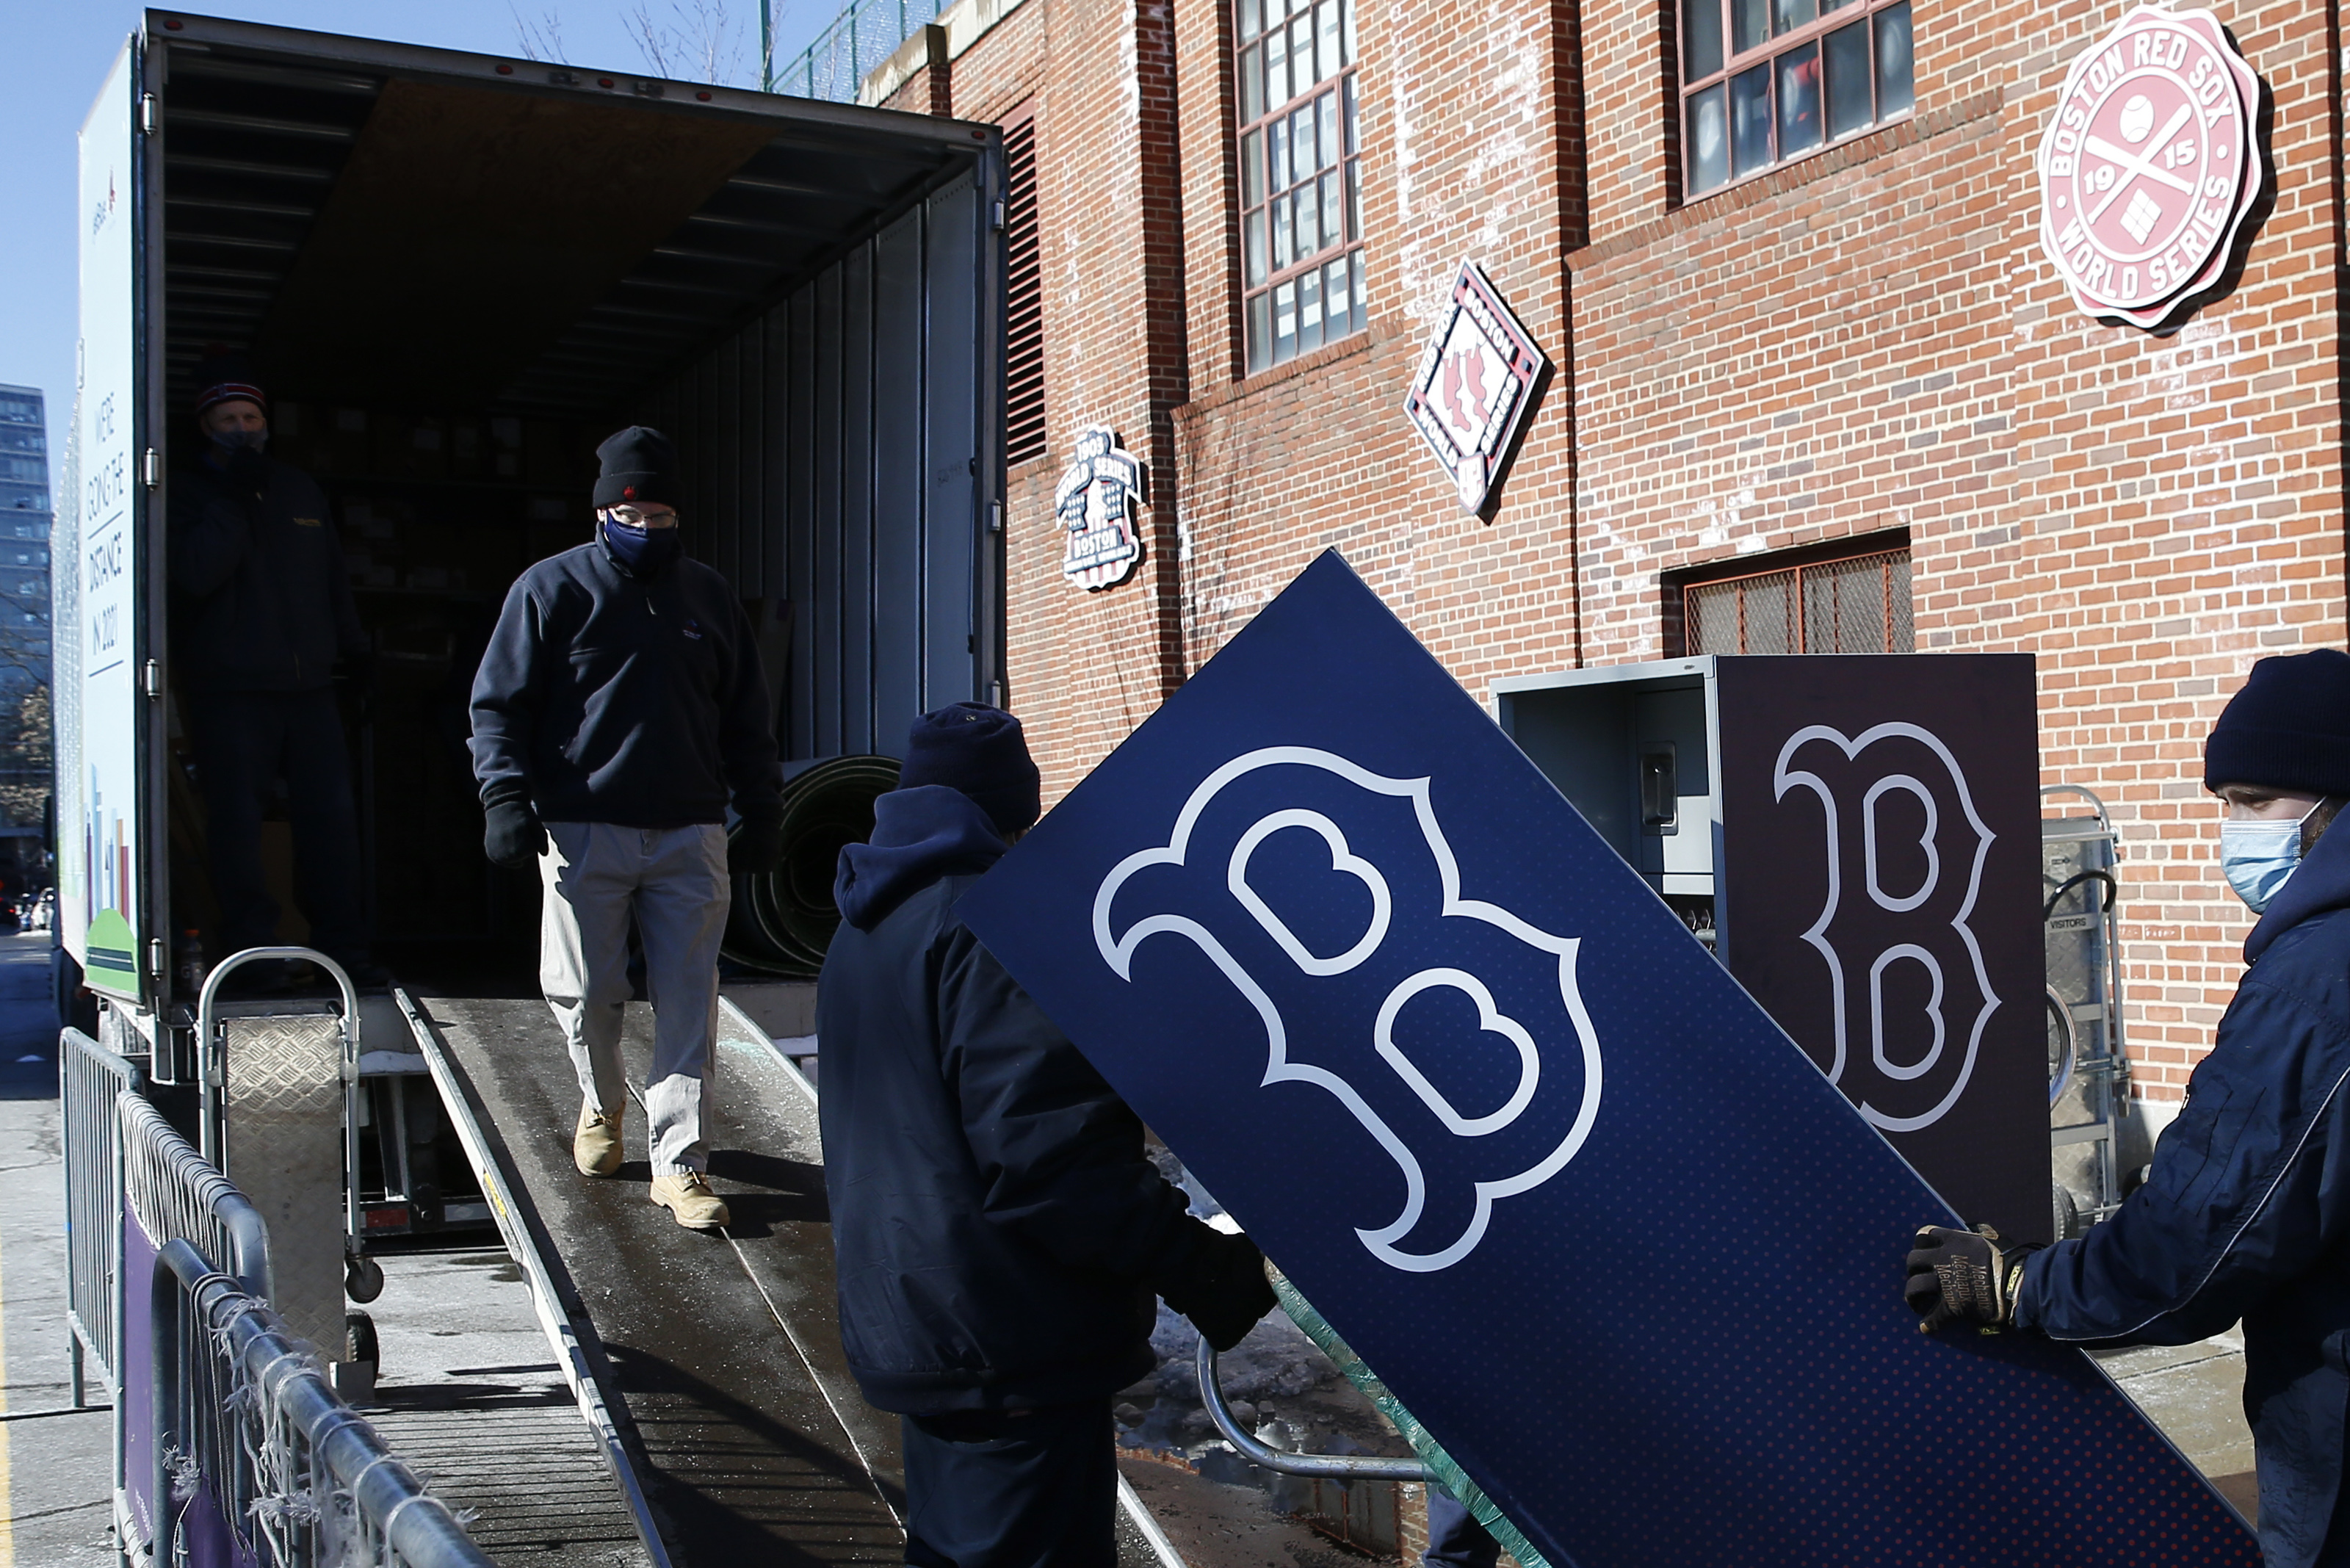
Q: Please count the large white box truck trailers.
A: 1